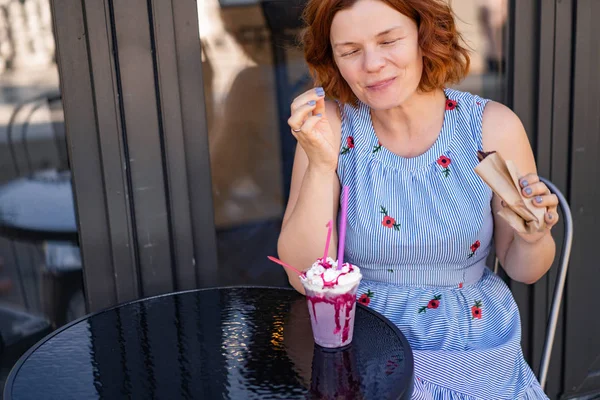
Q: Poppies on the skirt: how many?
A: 3